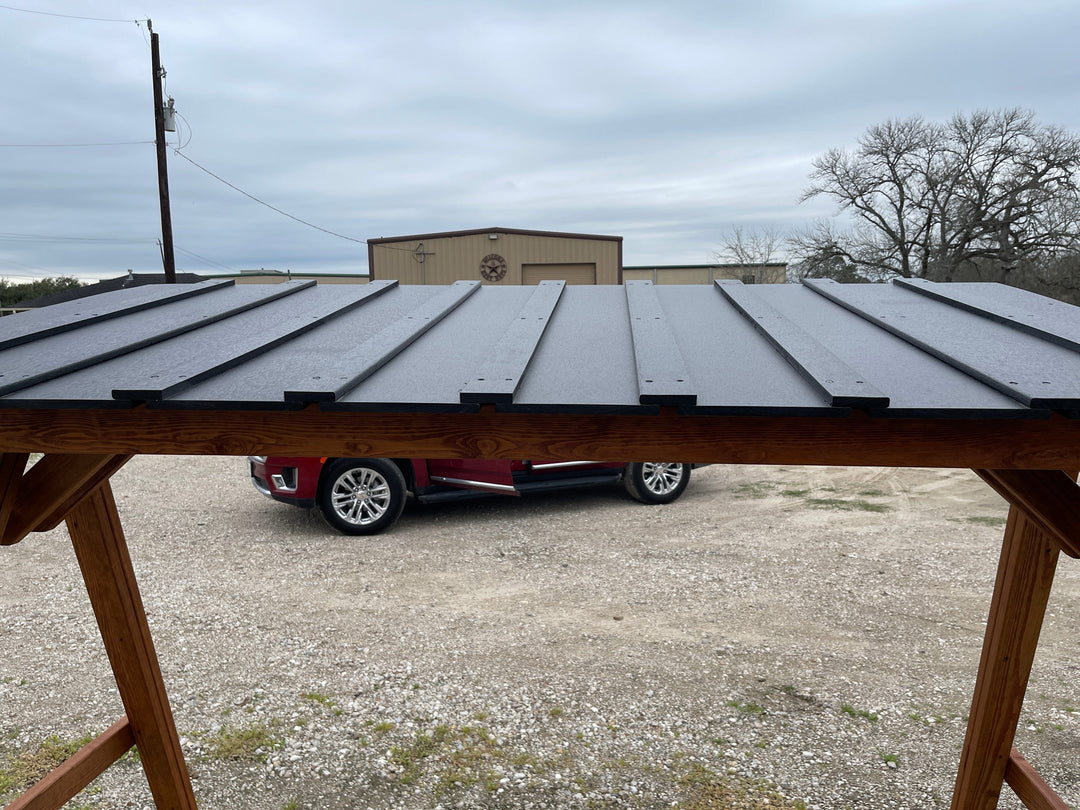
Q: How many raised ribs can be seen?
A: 9